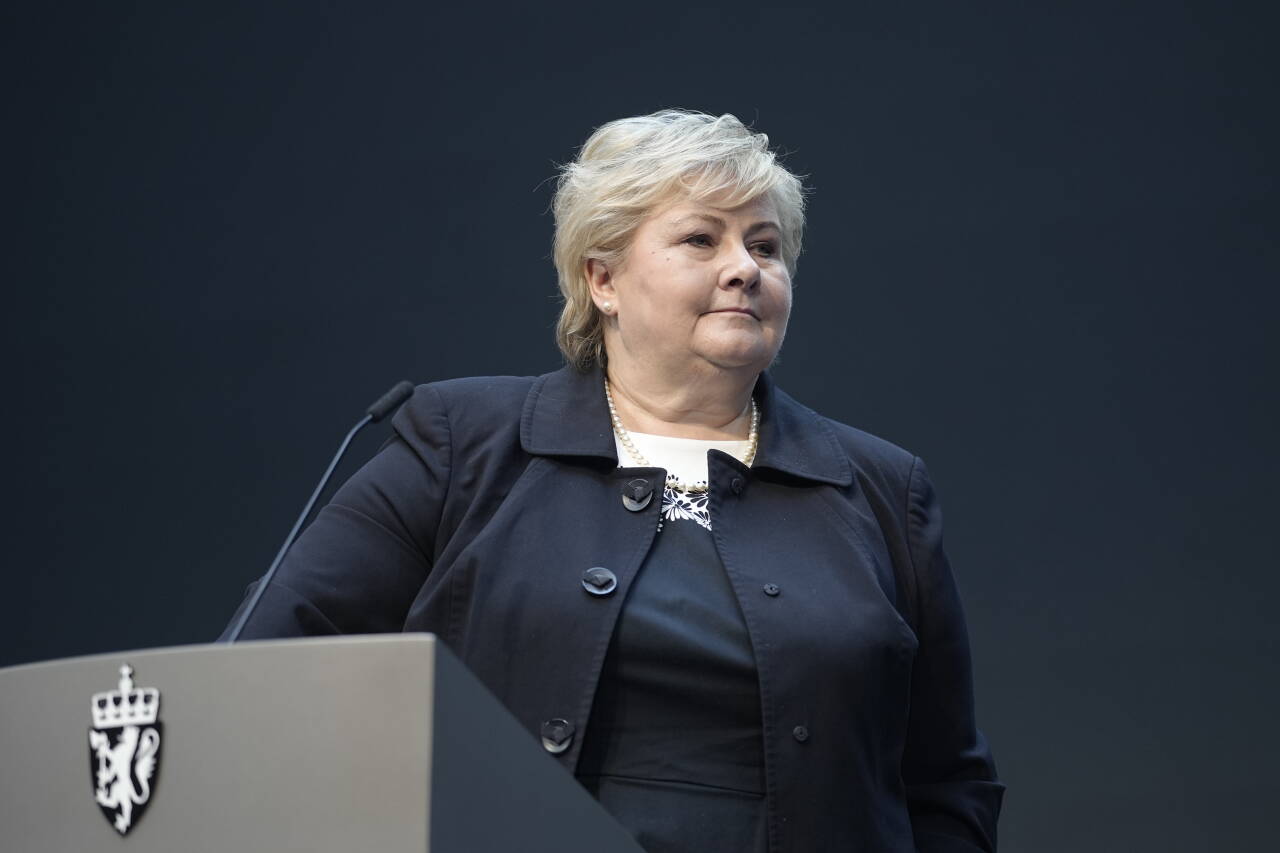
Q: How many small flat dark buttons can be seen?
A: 3